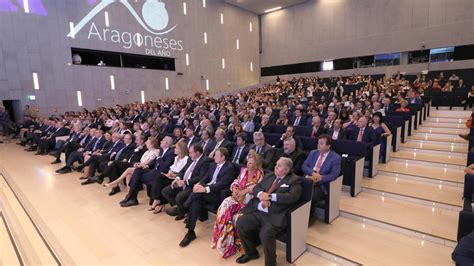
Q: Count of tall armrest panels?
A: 12